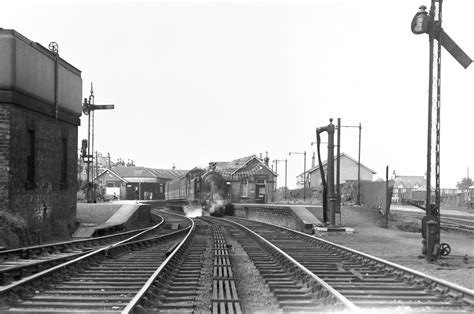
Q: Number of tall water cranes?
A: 1